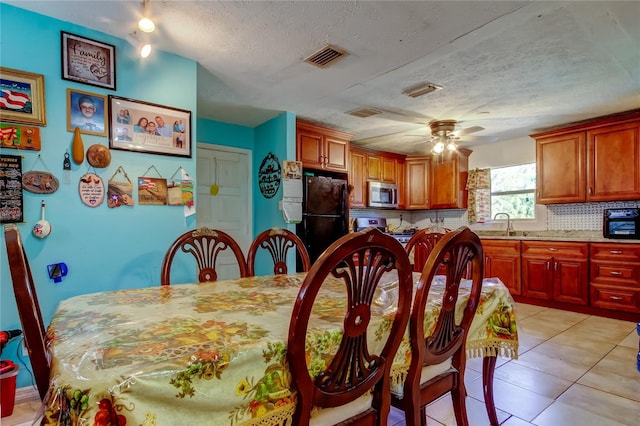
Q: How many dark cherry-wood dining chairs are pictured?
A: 6